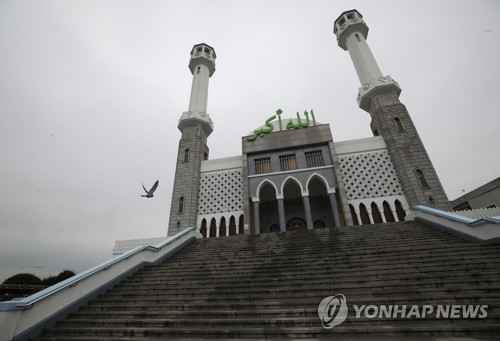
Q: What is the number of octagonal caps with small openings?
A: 2